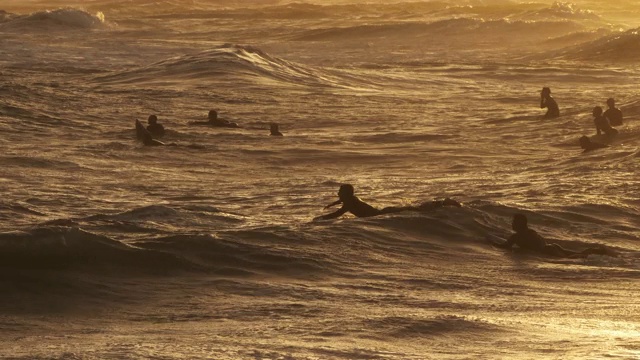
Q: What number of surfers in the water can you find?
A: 9